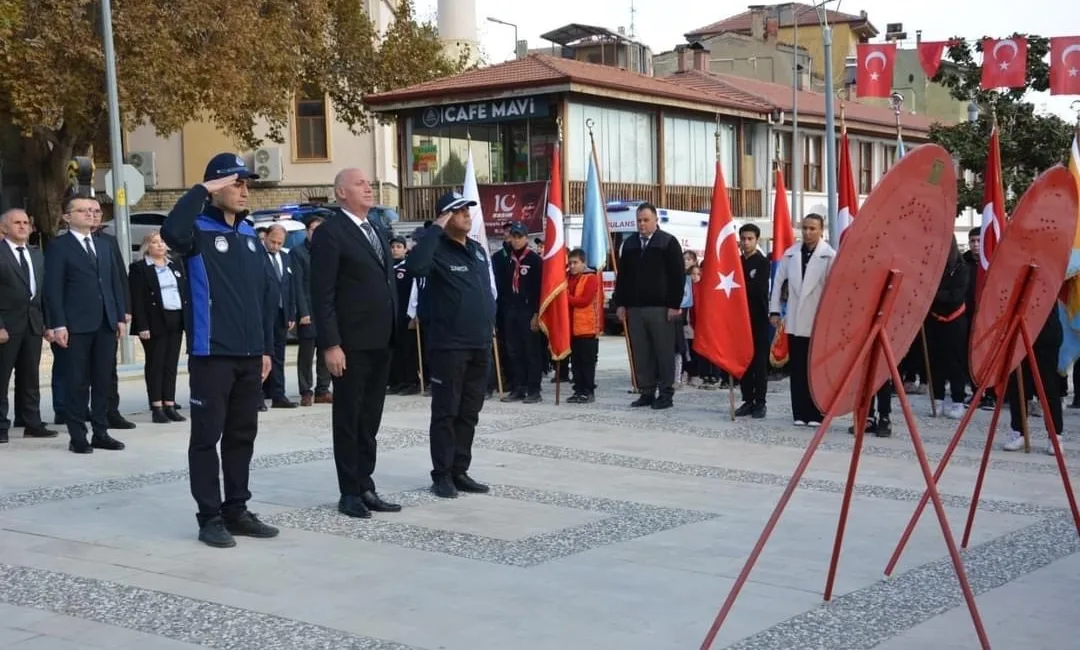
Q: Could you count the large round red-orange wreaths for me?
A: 2